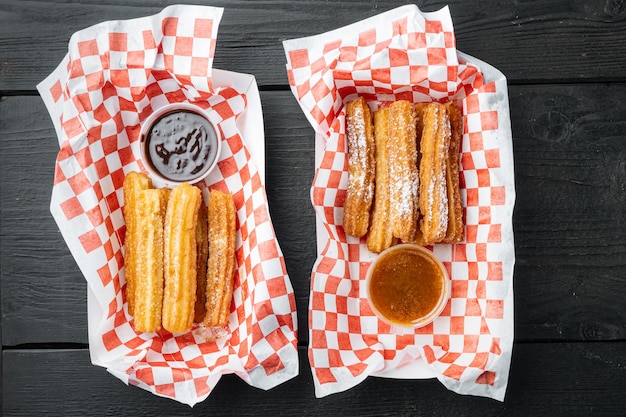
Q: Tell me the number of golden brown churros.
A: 10